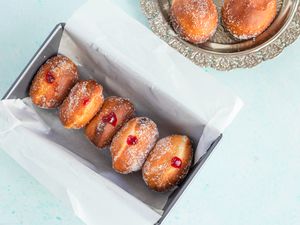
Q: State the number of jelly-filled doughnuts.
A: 5